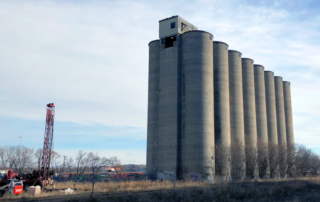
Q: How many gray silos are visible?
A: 9